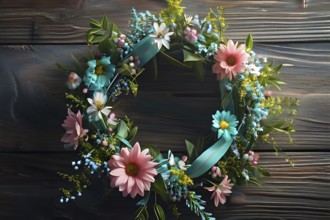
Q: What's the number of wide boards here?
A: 3